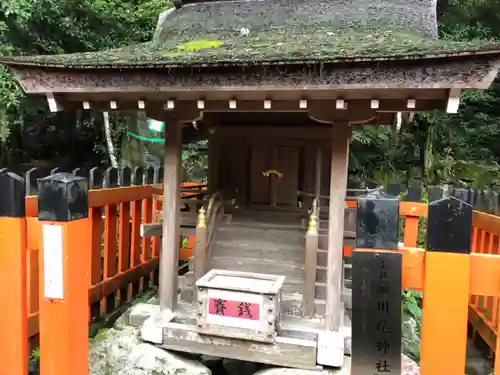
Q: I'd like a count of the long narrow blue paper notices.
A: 0